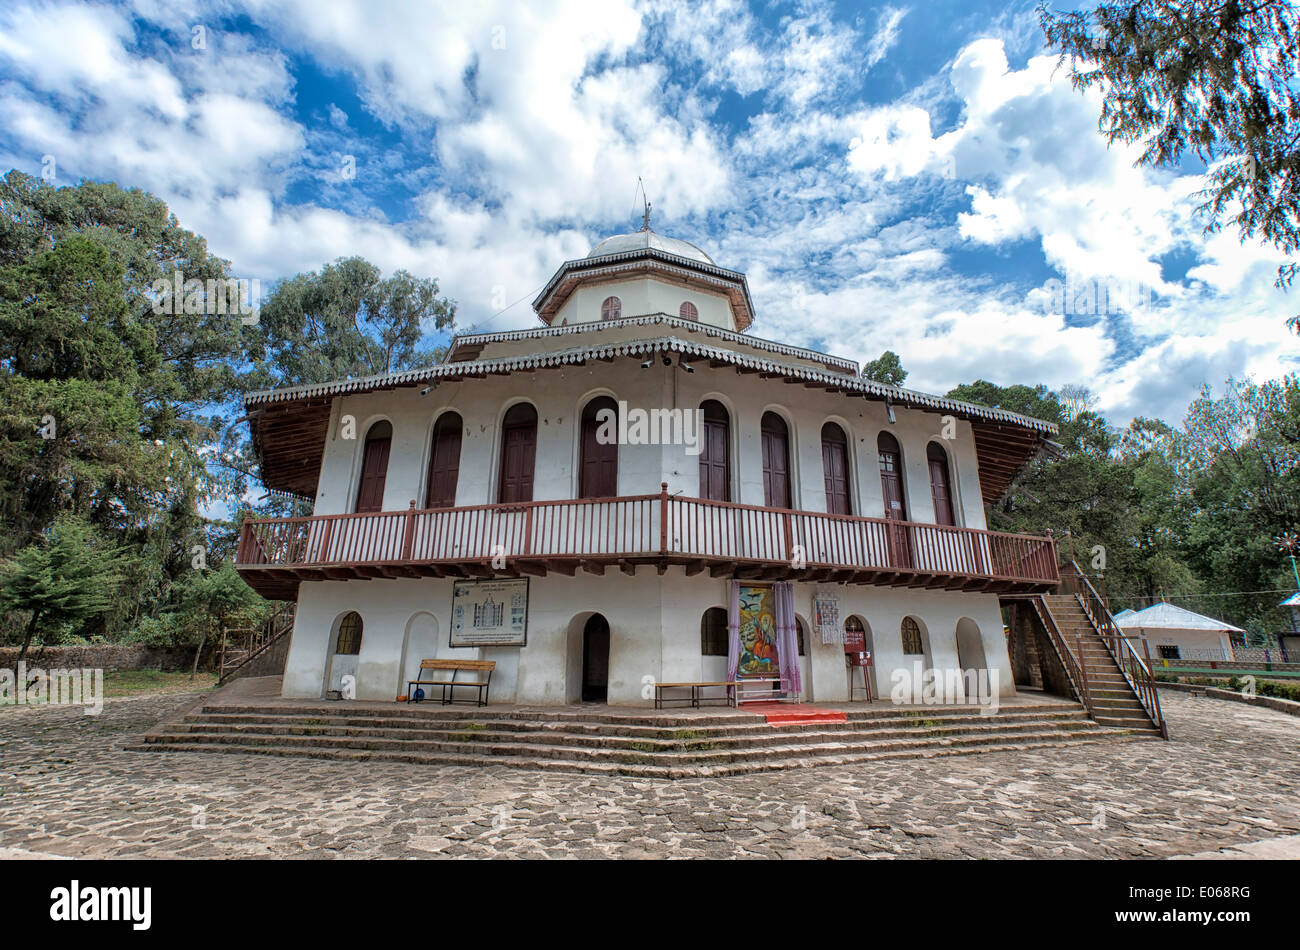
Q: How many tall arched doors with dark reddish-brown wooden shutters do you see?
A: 9